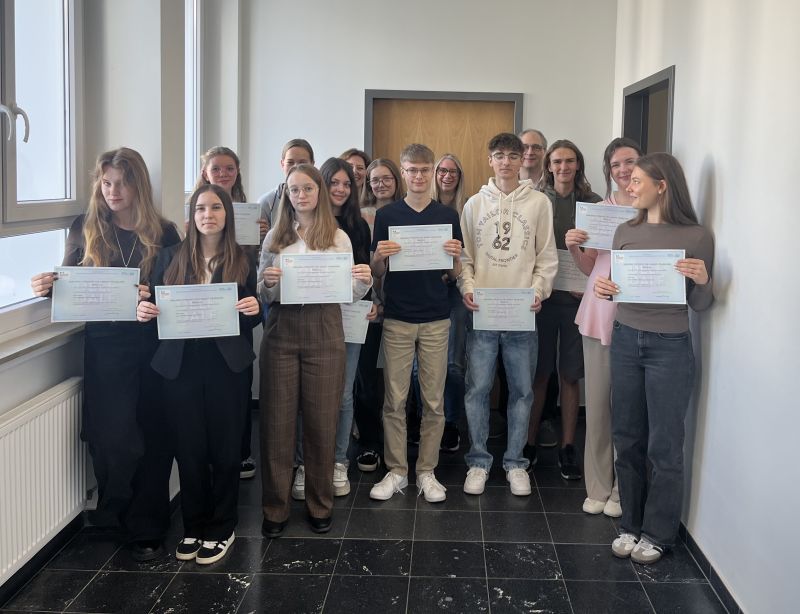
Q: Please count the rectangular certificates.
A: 10